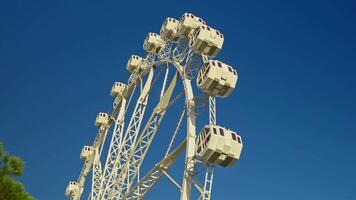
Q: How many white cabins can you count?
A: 11